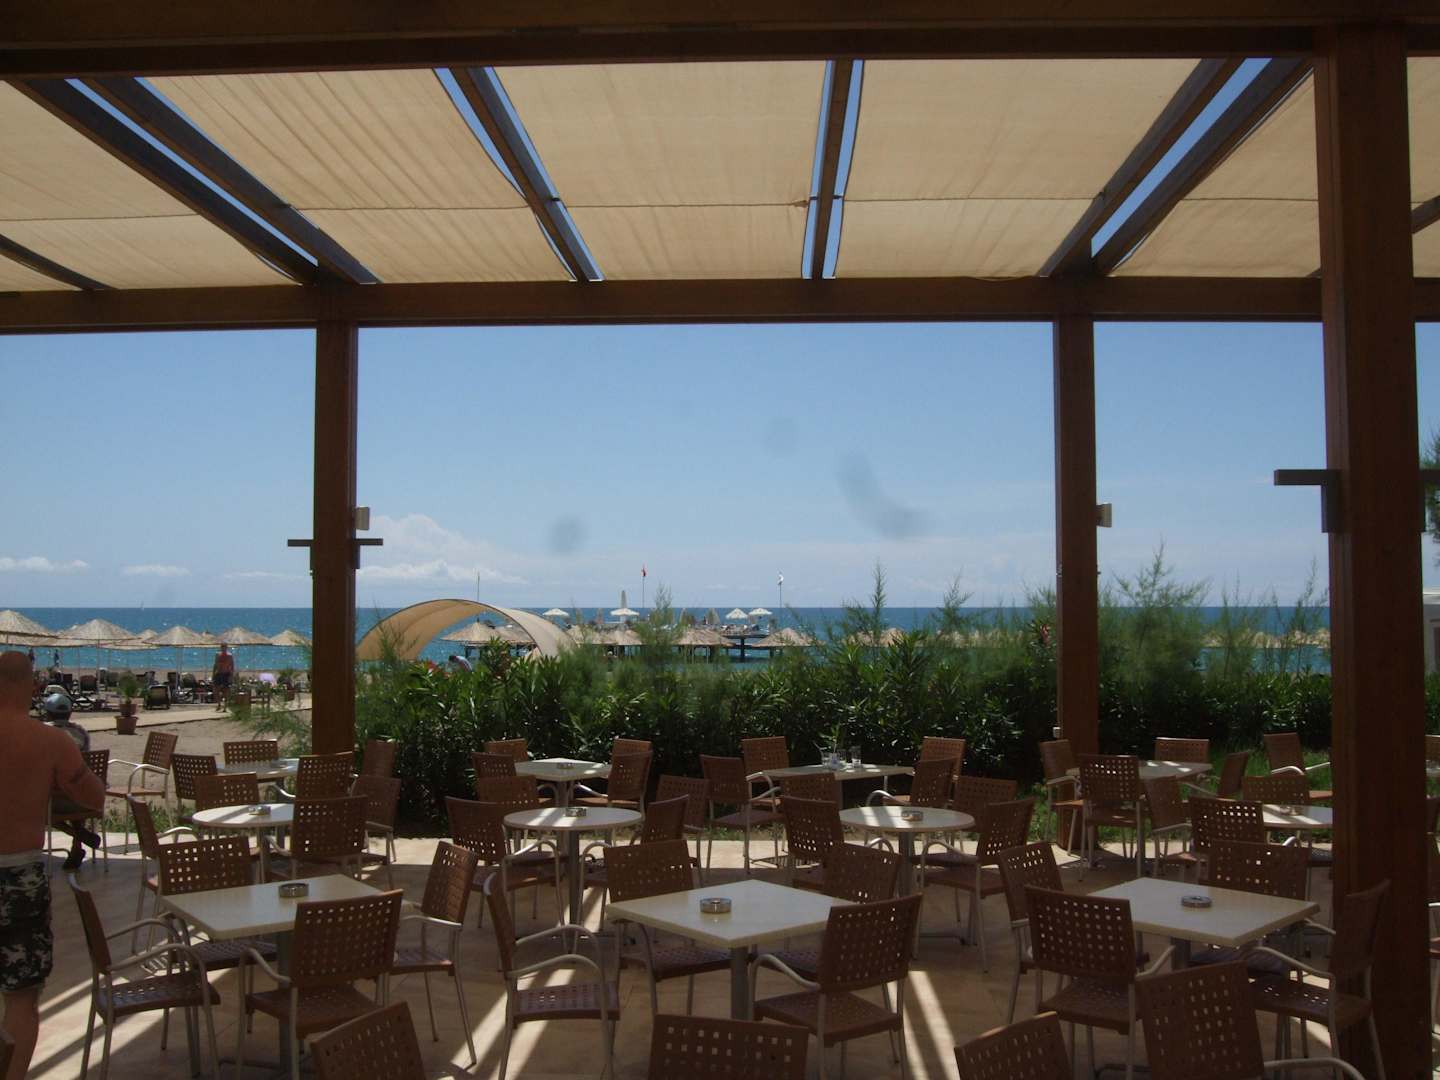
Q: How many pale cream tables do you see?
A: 11